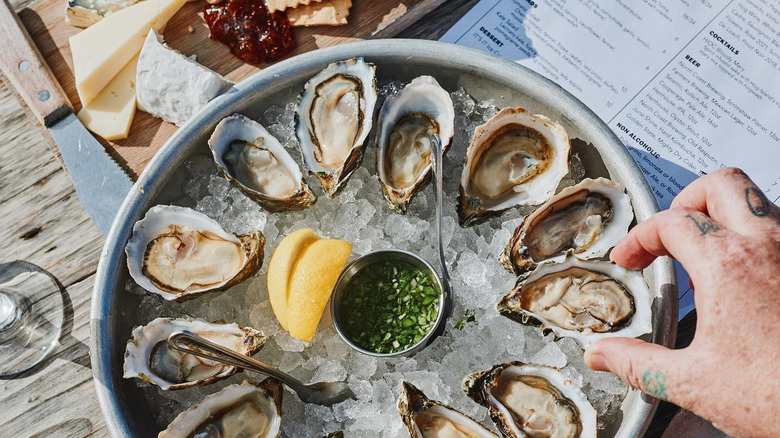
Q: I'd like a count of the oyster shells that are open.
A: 11